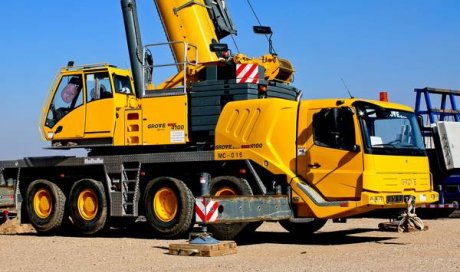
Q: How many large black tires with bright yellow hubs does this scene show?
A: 4